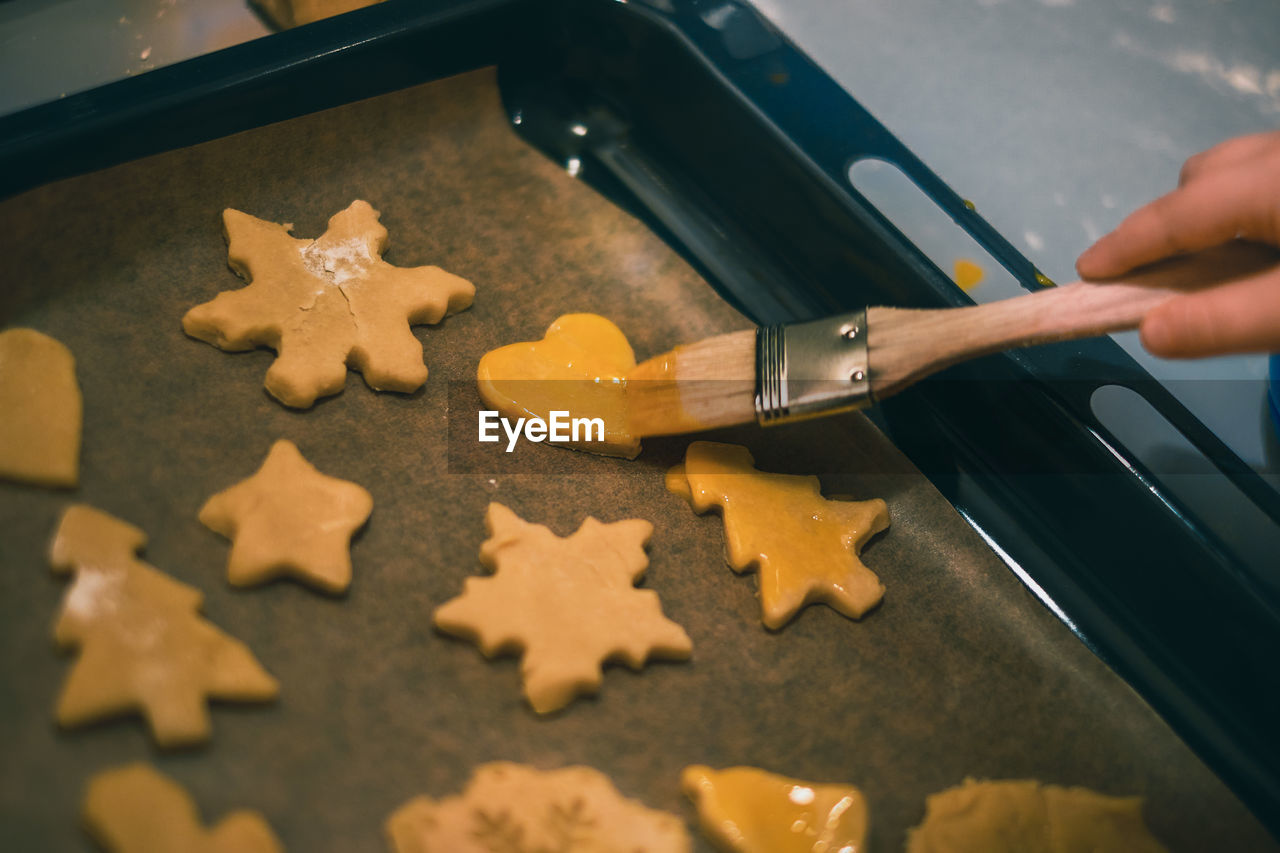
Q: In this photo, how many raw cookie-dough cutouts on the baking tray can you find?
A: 11